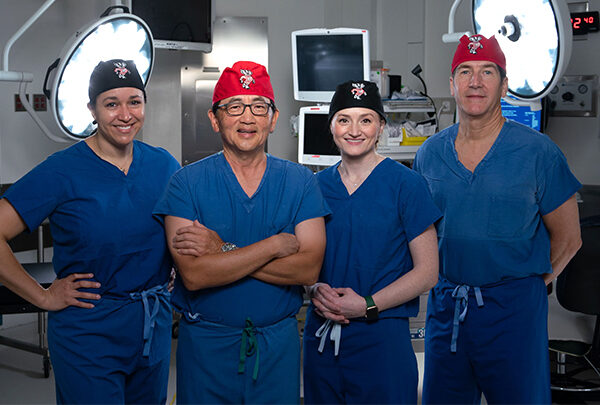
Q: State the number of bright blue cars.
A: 0